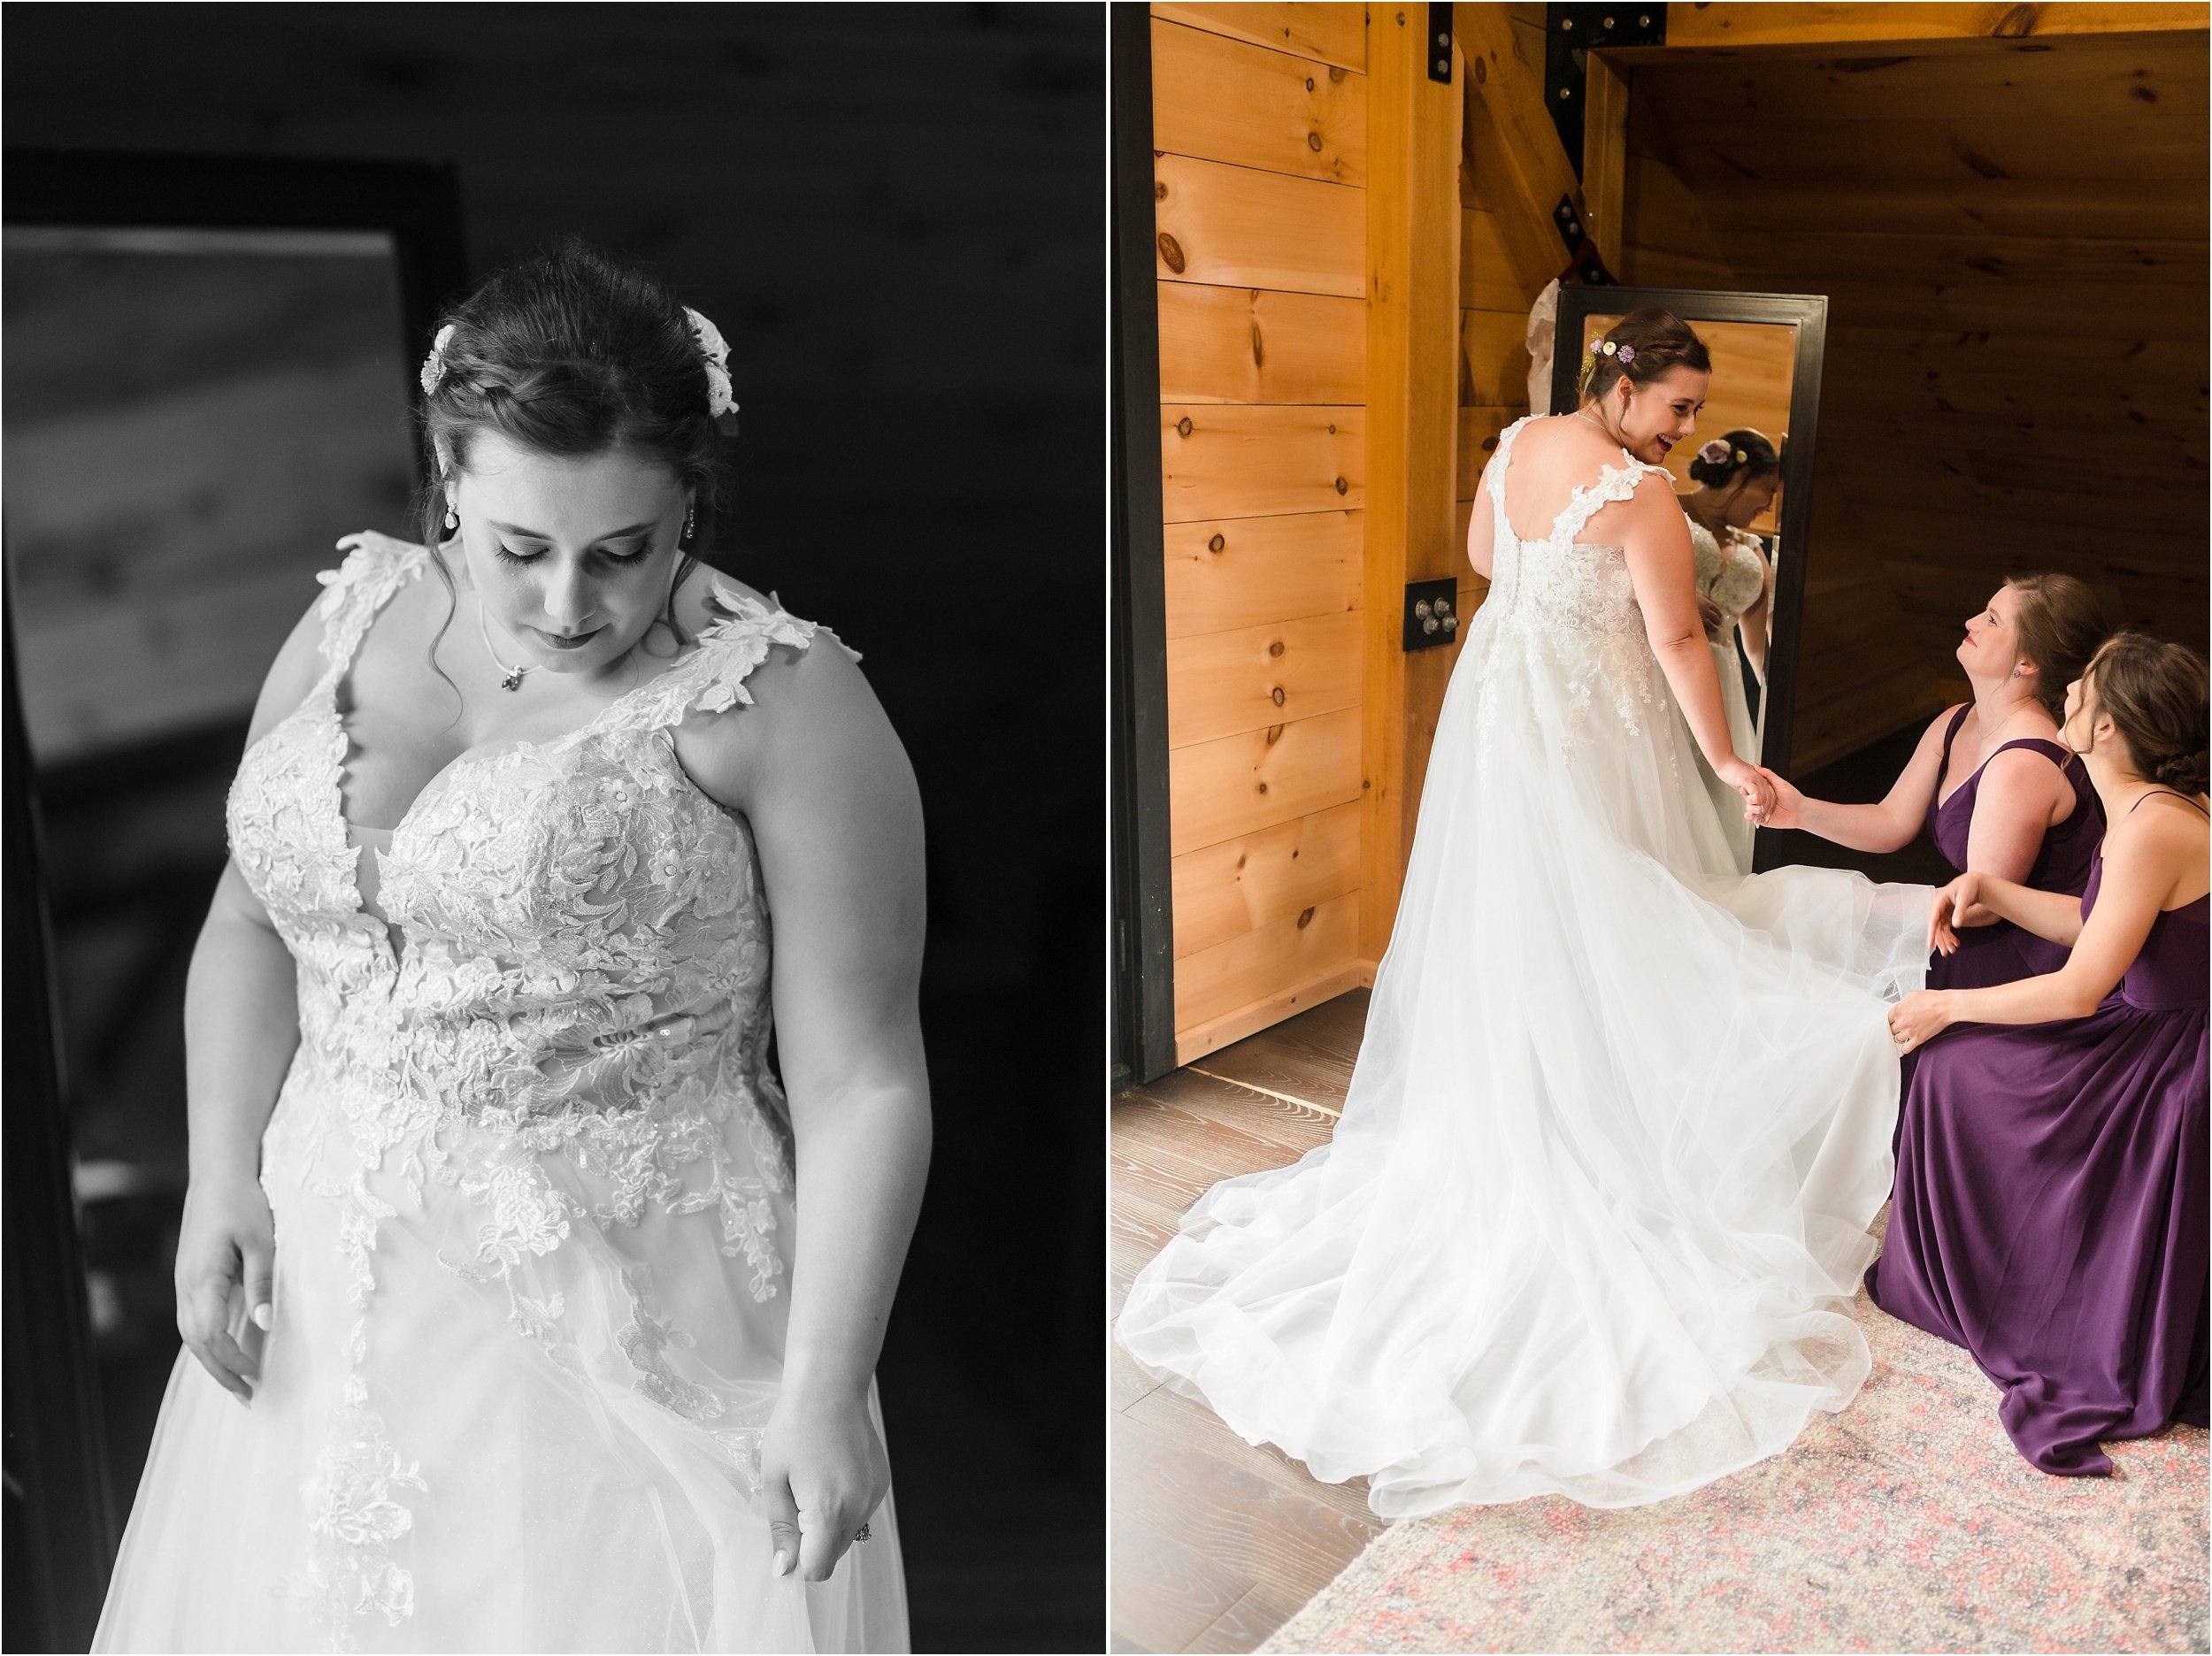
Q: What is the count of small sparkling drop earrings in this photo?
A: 2